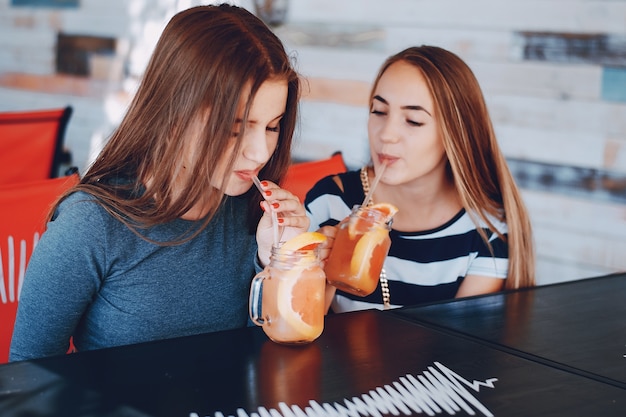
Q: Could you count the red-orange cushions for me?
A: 3